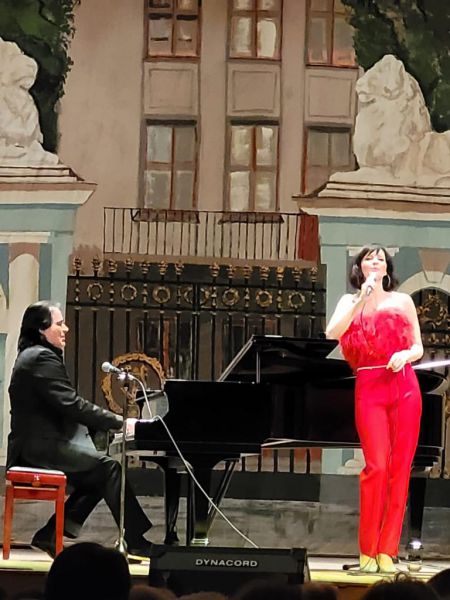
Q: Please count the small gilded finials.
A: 14